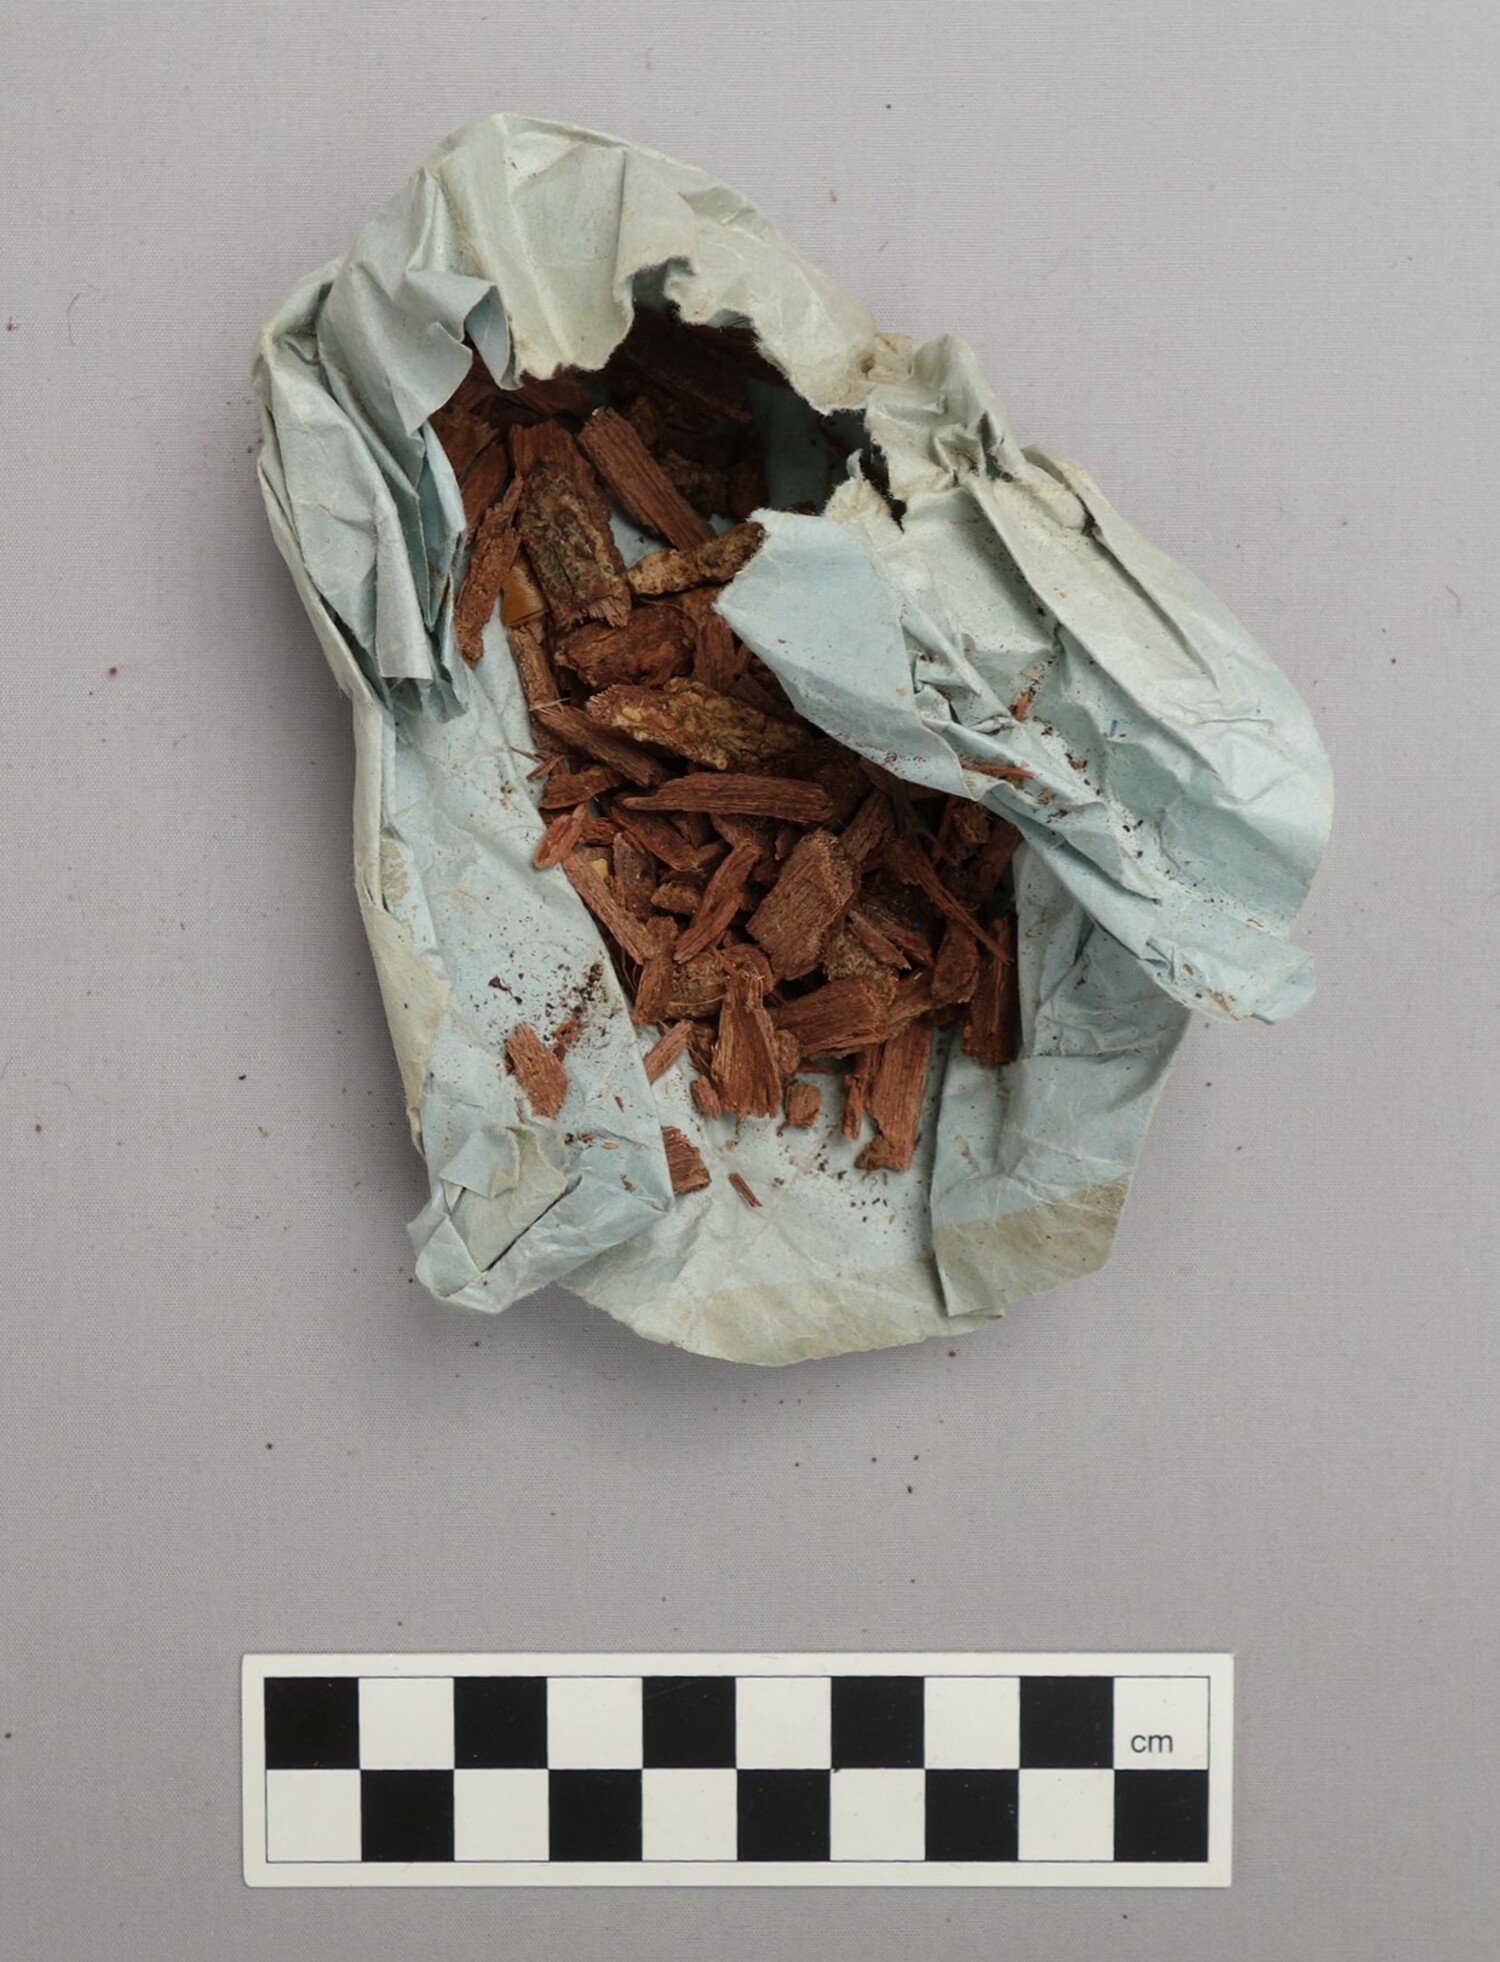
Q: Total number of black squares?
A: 10